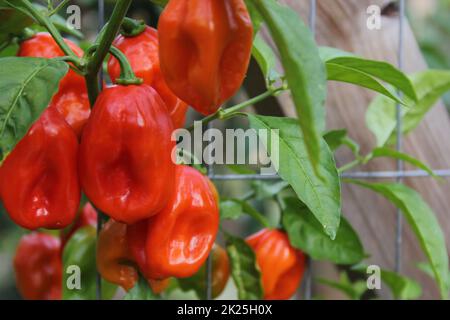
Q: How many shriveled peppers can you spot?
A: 0